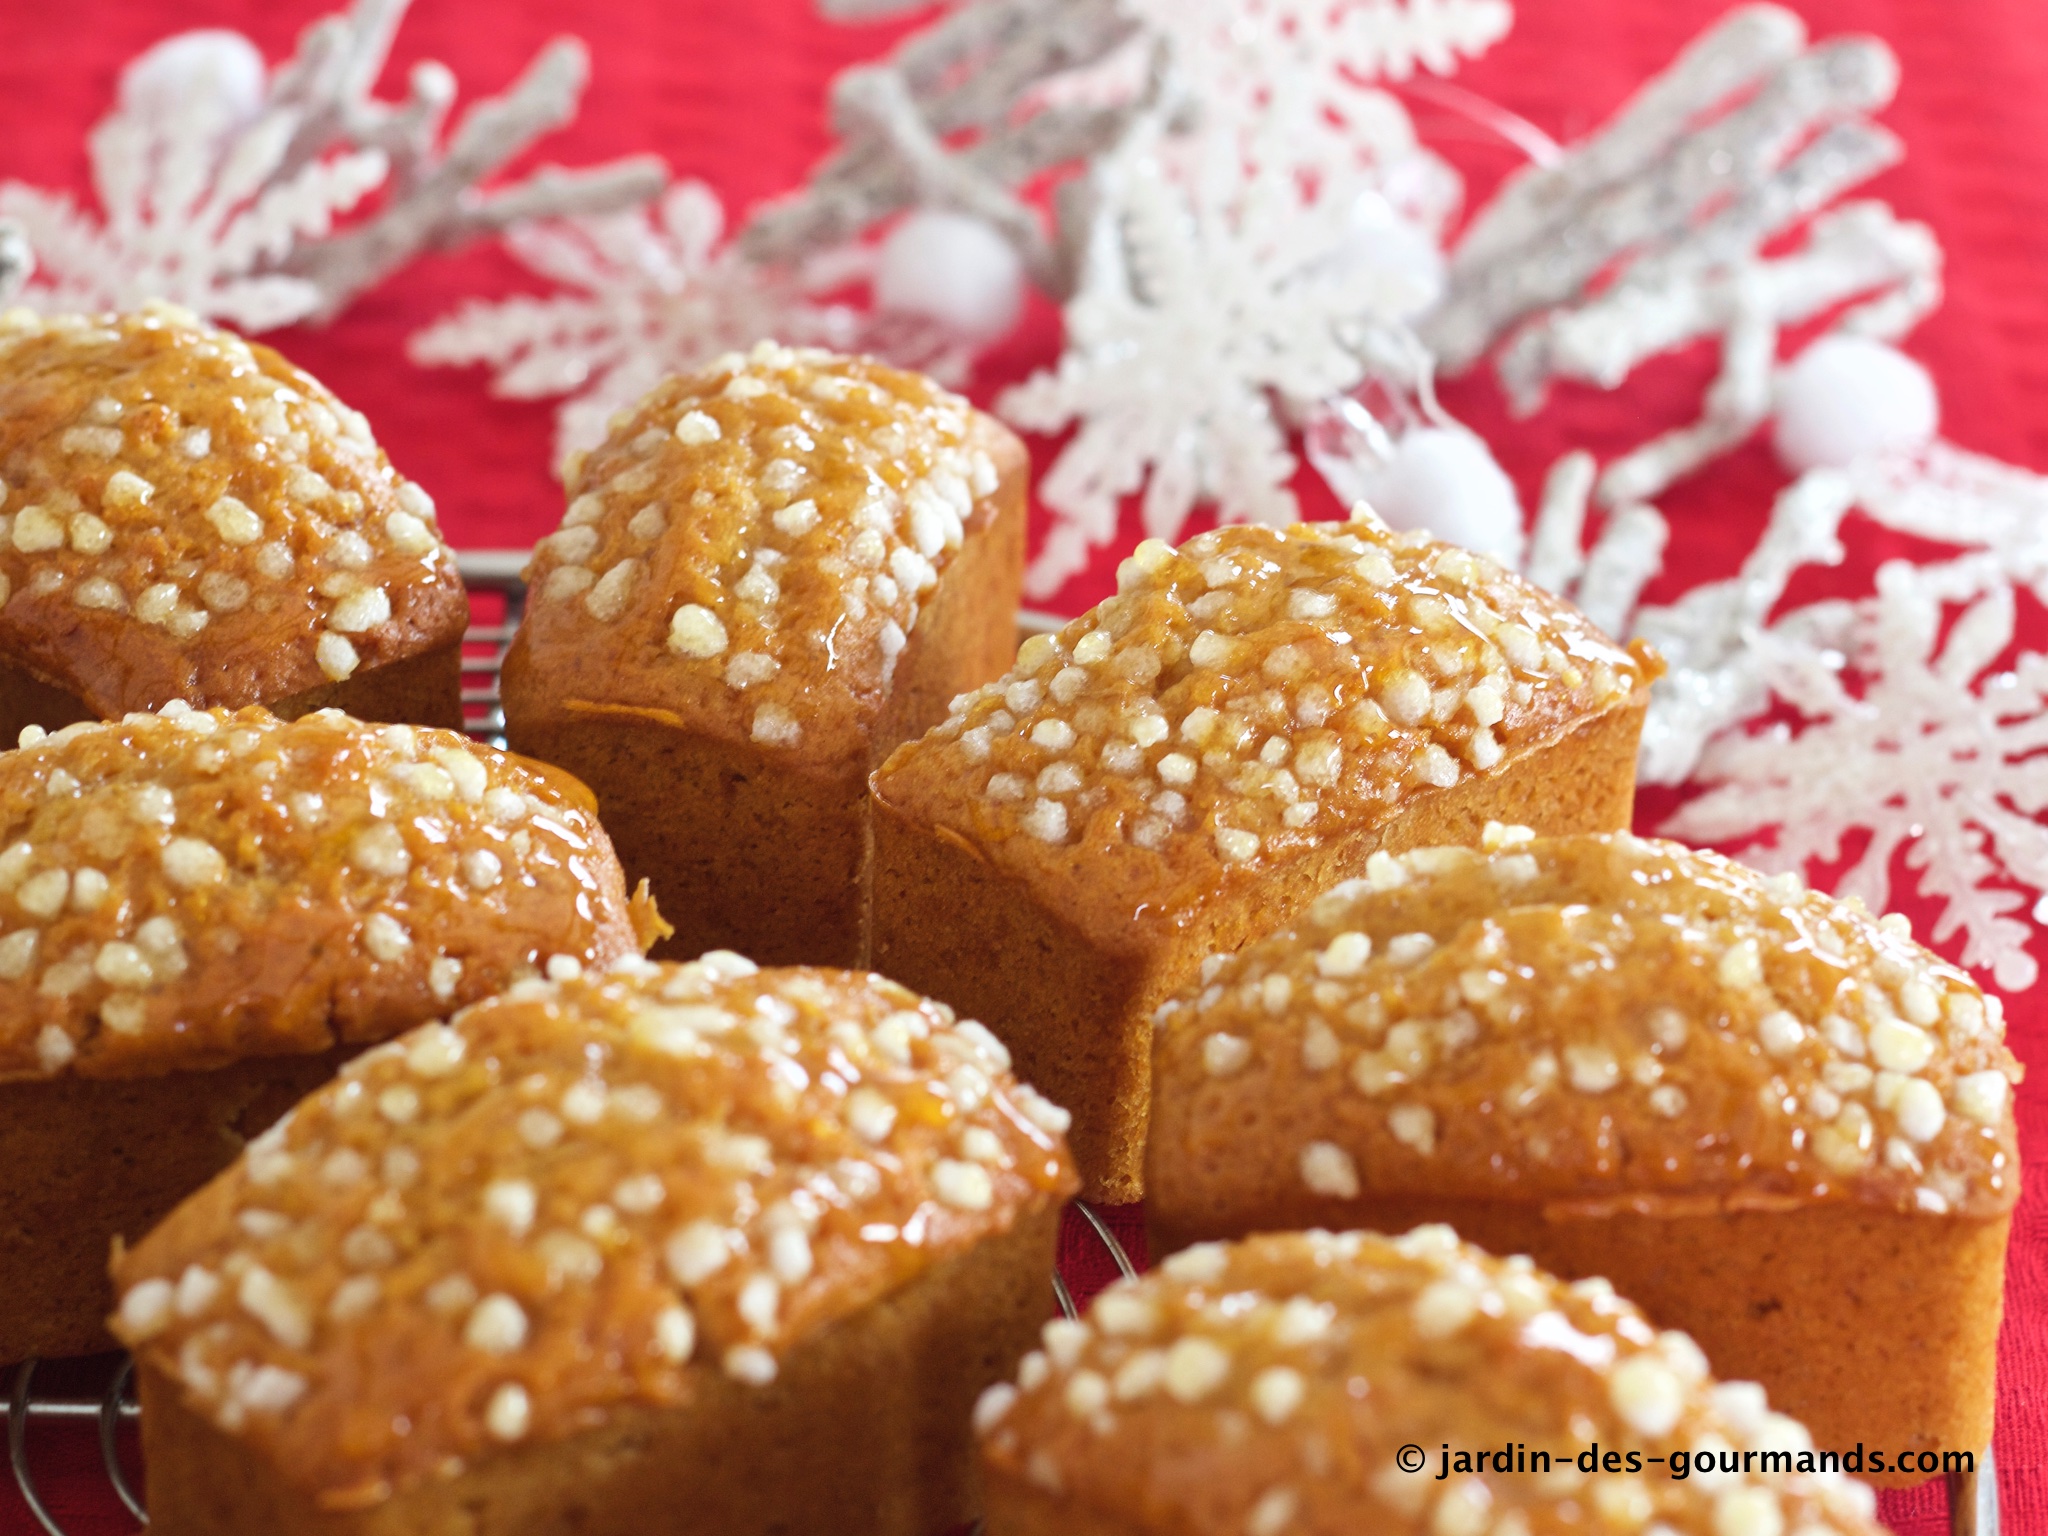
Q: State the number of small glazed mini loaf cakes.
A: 7